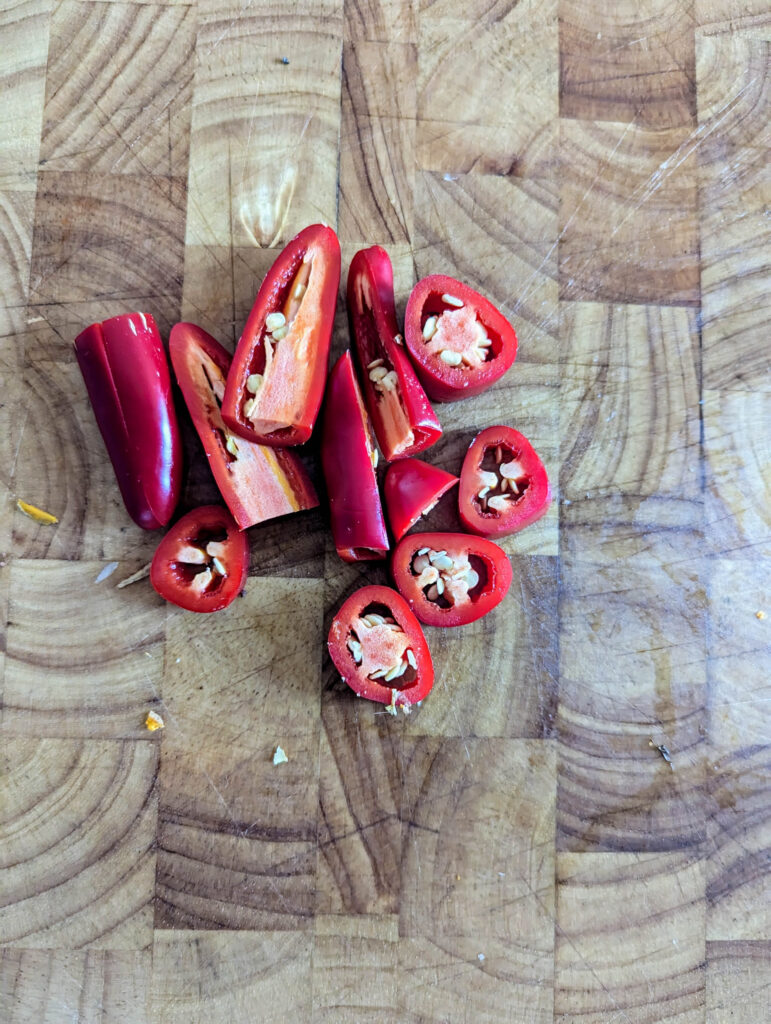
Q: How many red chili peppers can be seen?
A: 11